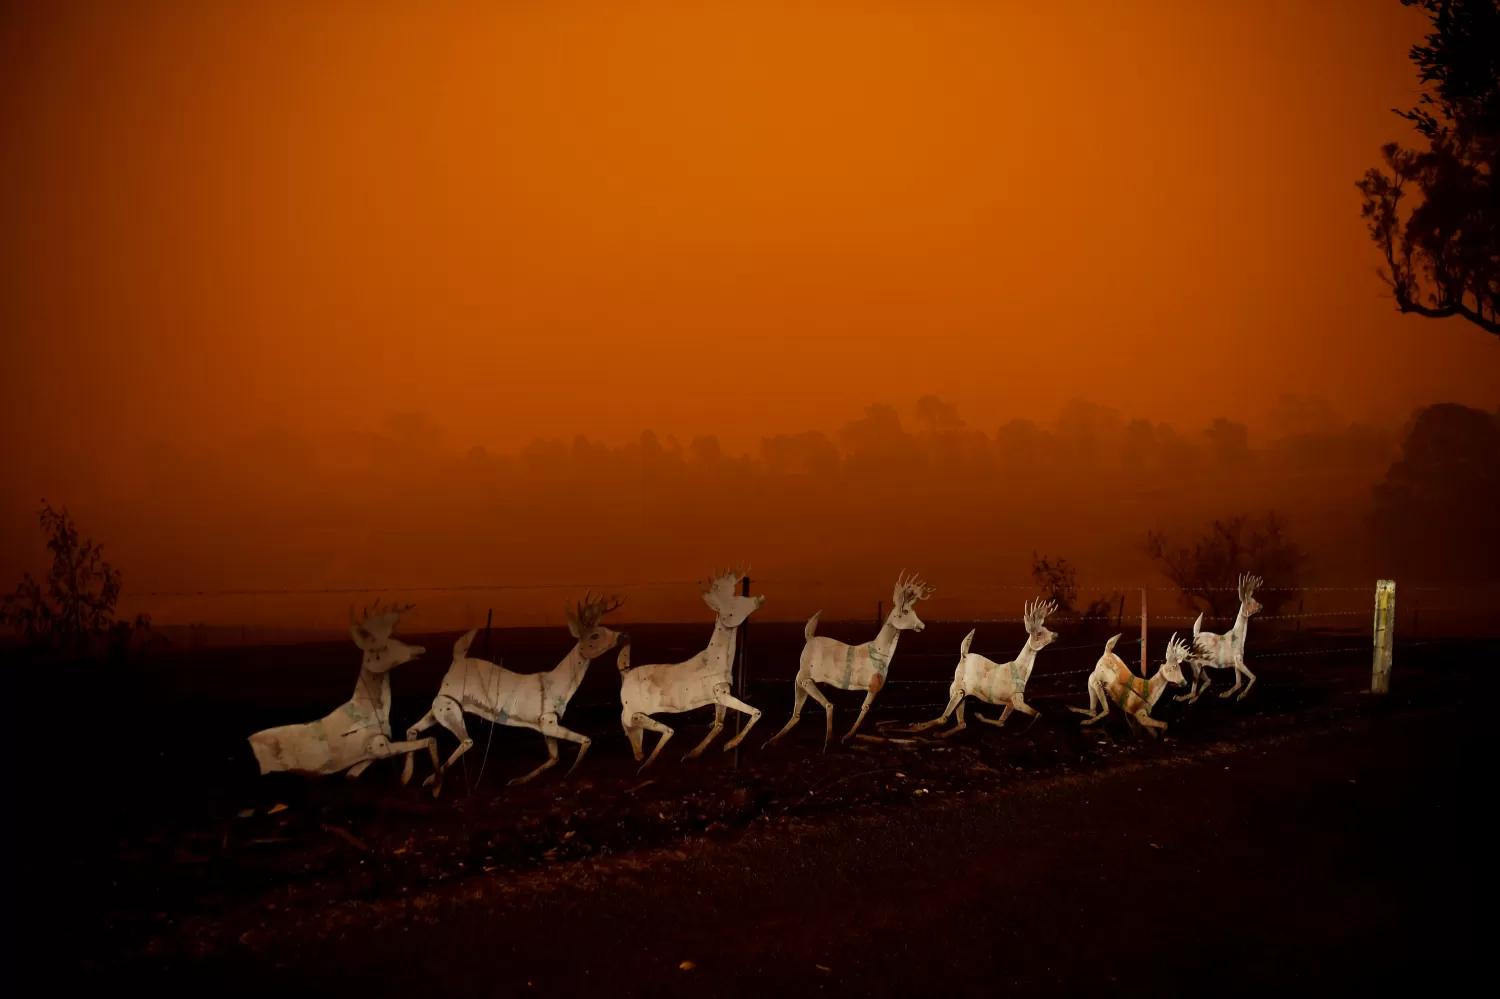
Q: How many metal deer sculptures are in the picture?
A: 7